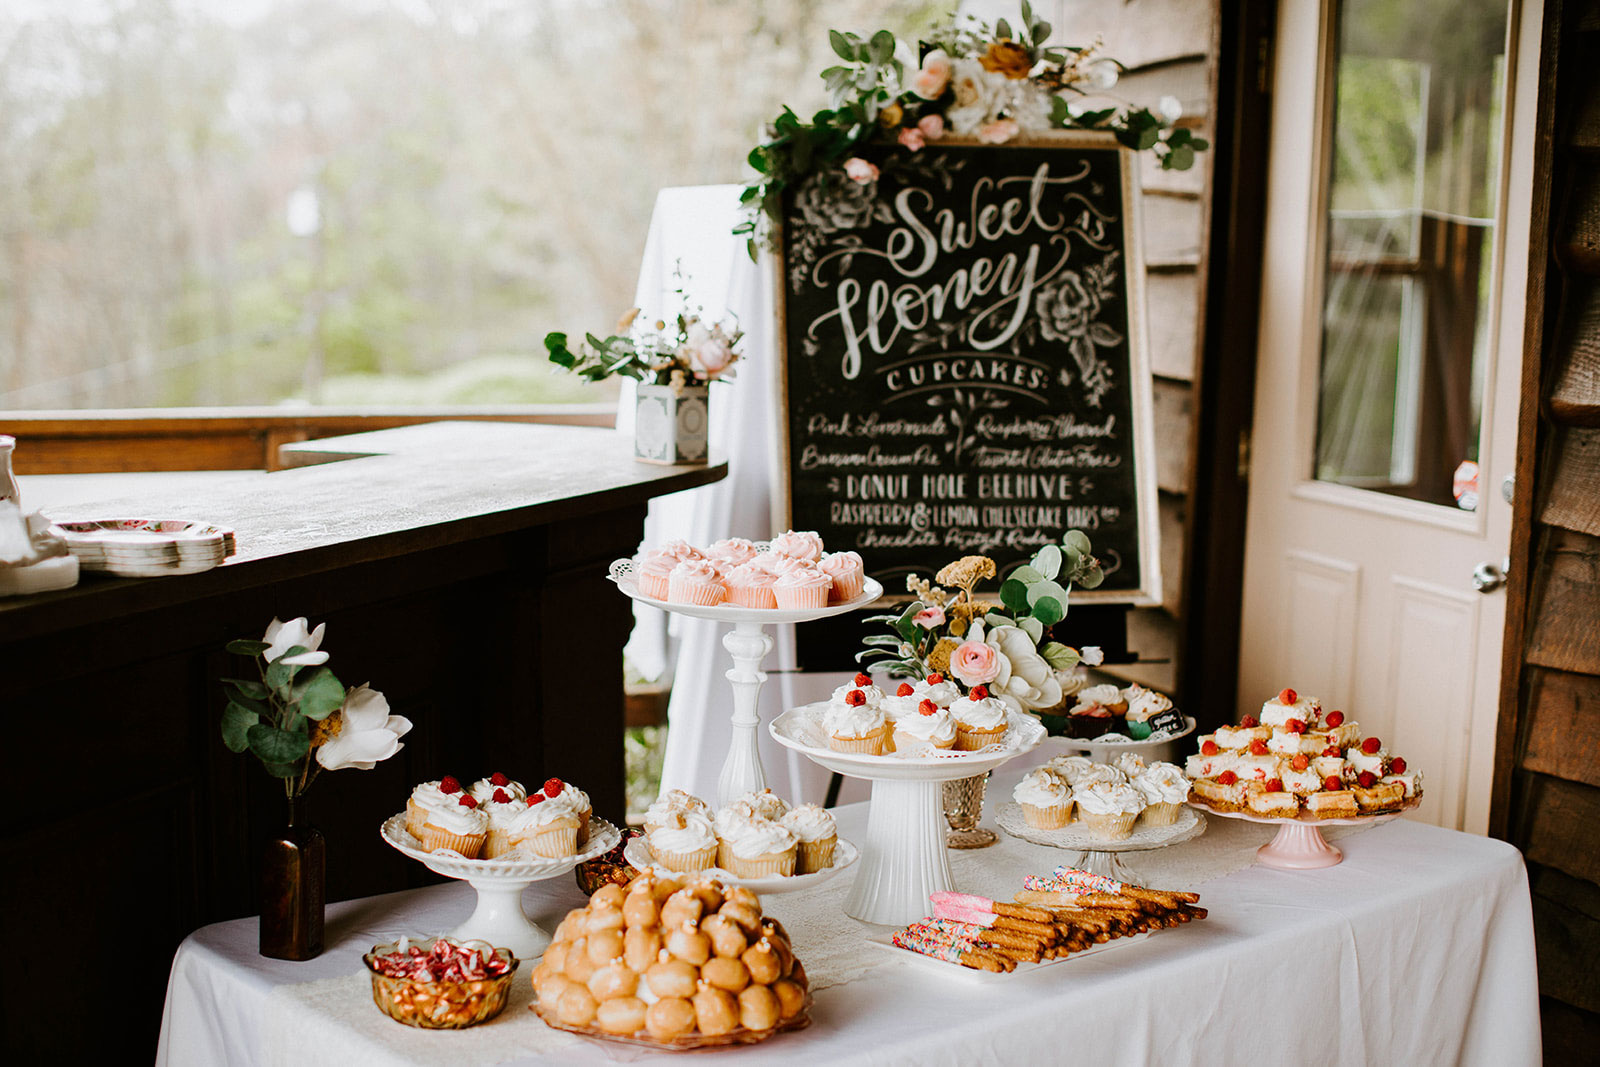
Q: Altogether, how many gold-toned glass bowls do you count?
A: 2